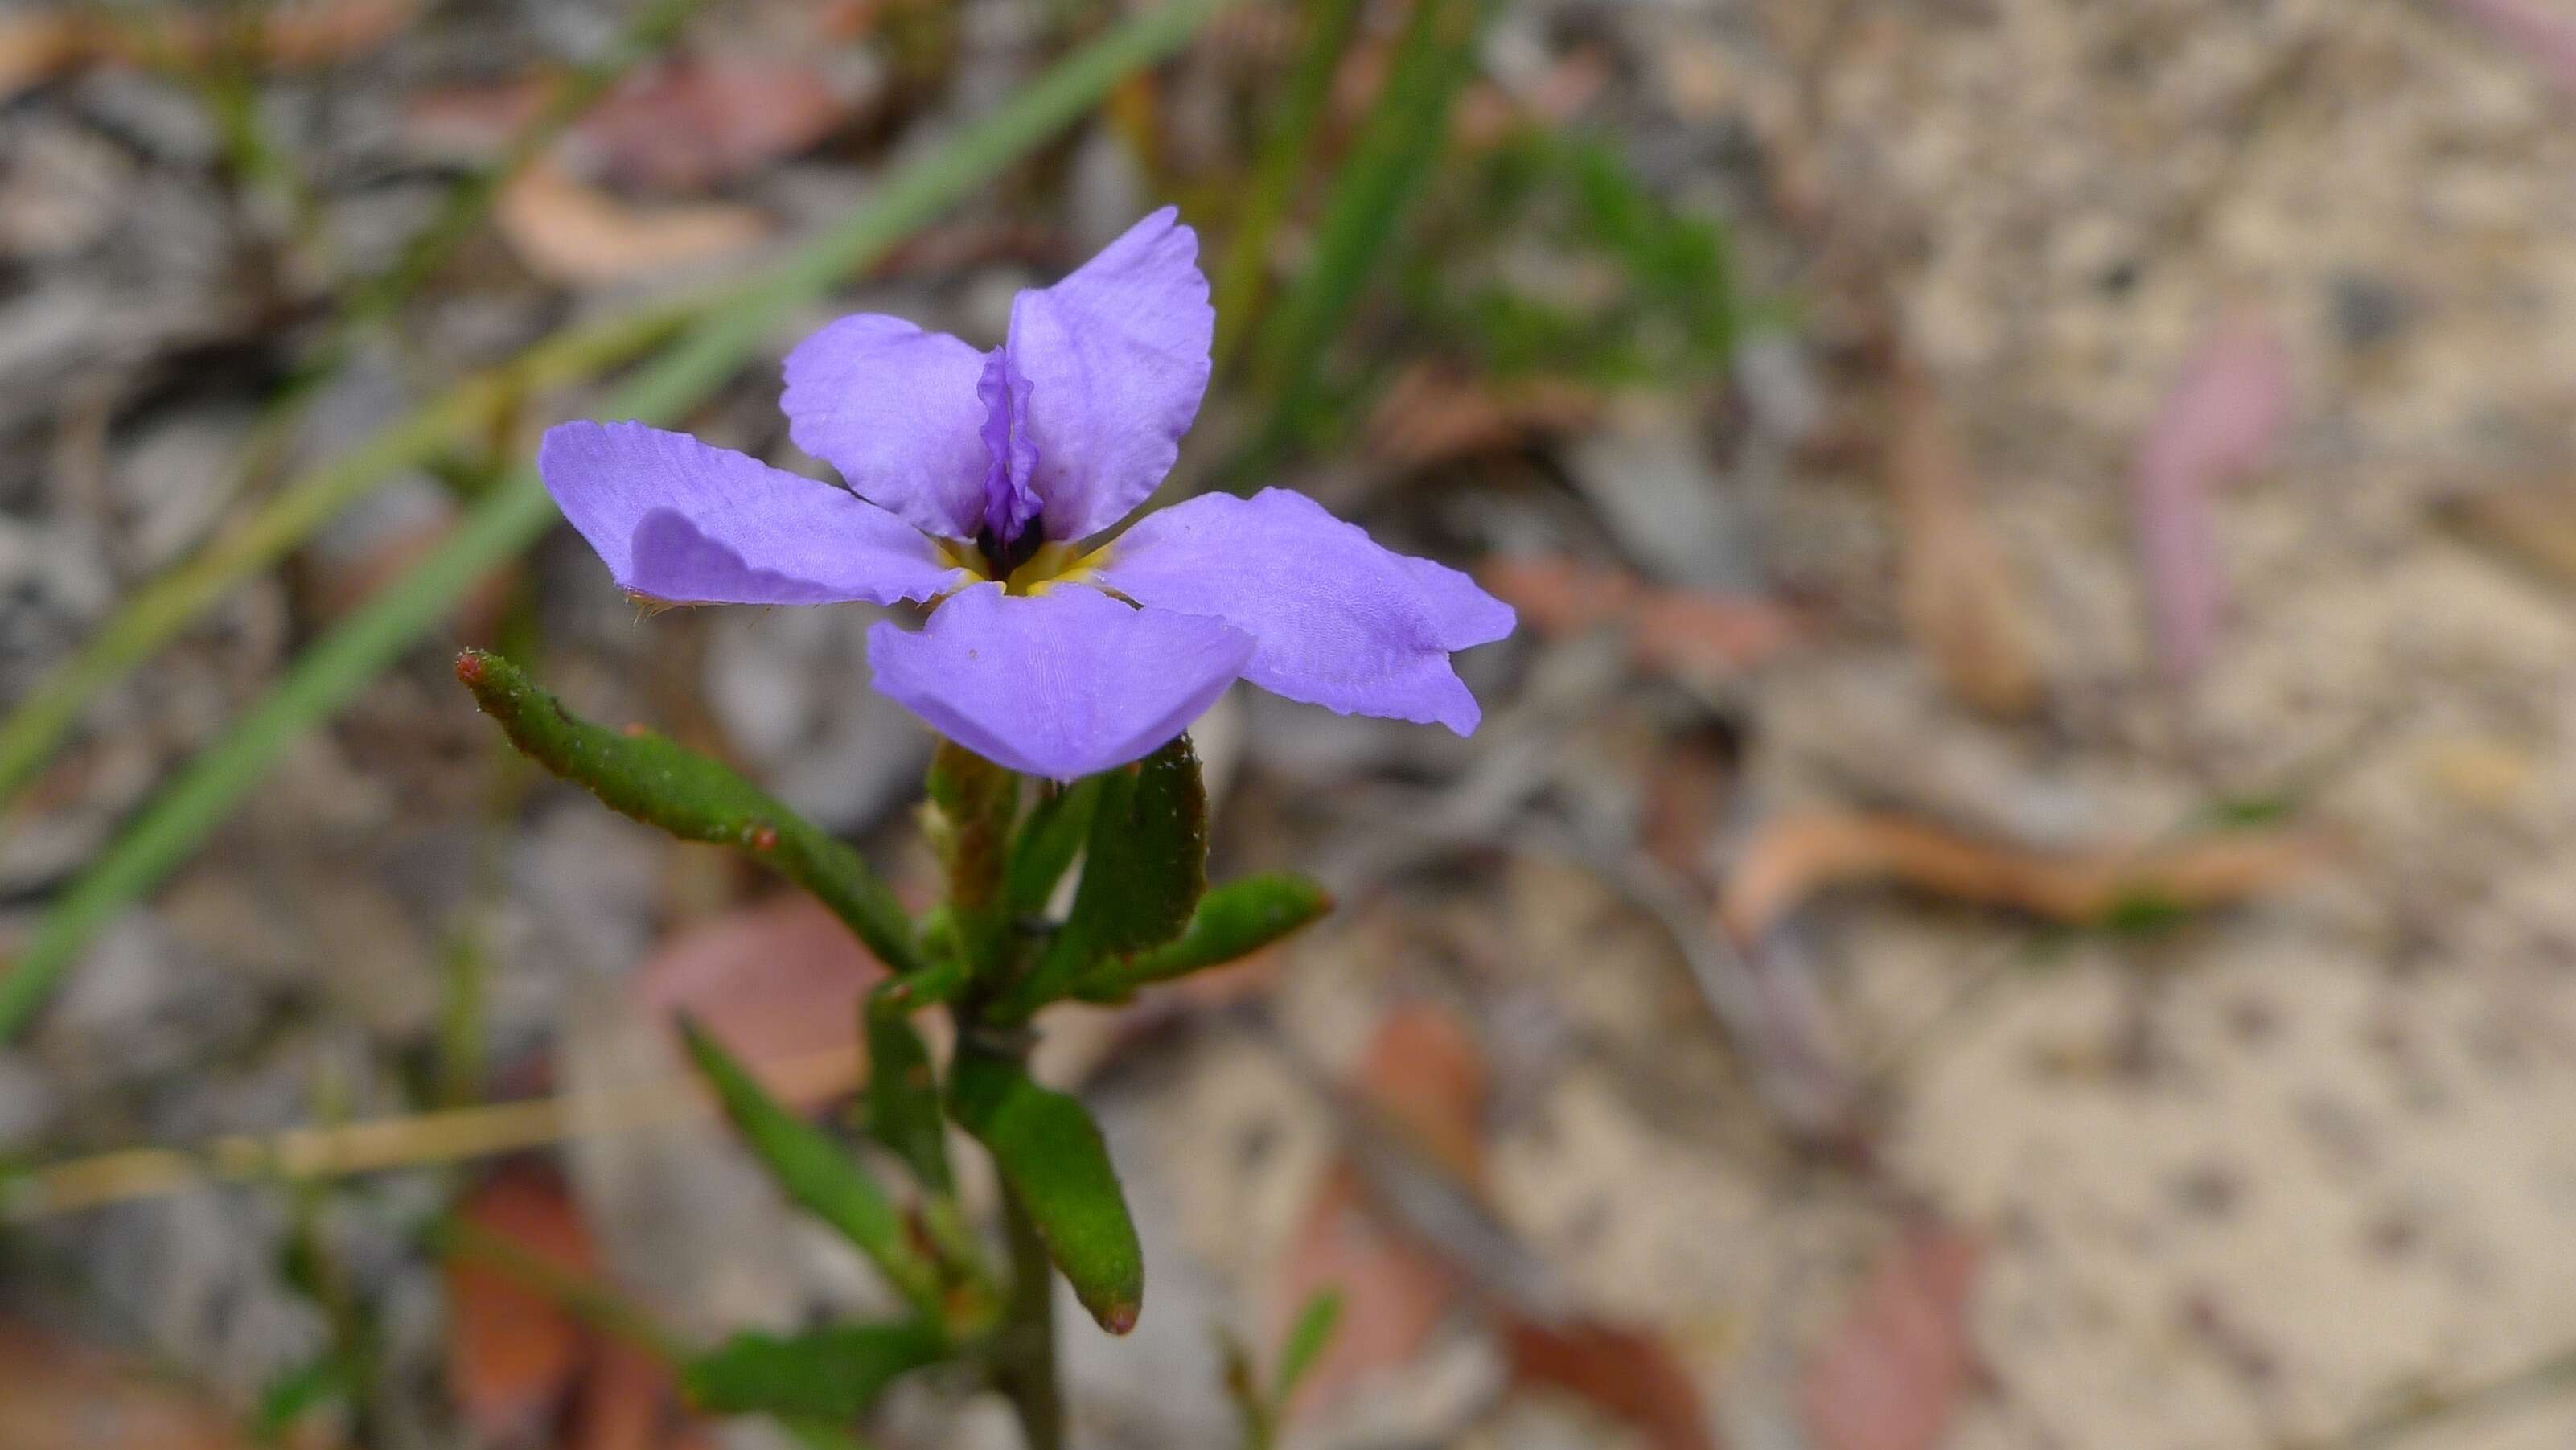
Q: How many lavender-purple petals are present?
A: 5